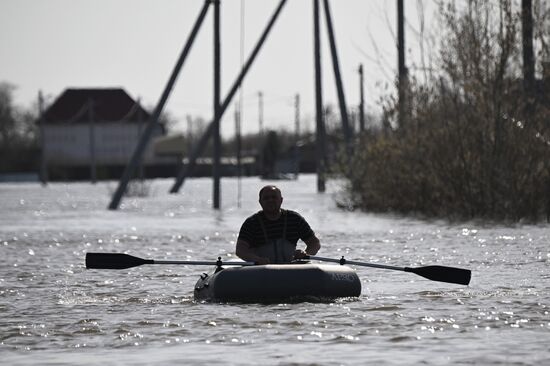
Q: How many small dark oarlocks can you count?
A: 2